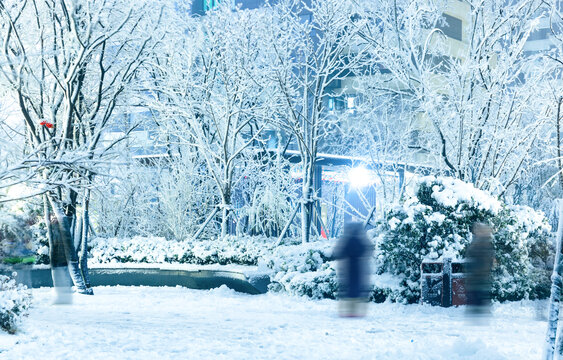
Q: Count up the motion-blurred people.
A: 2